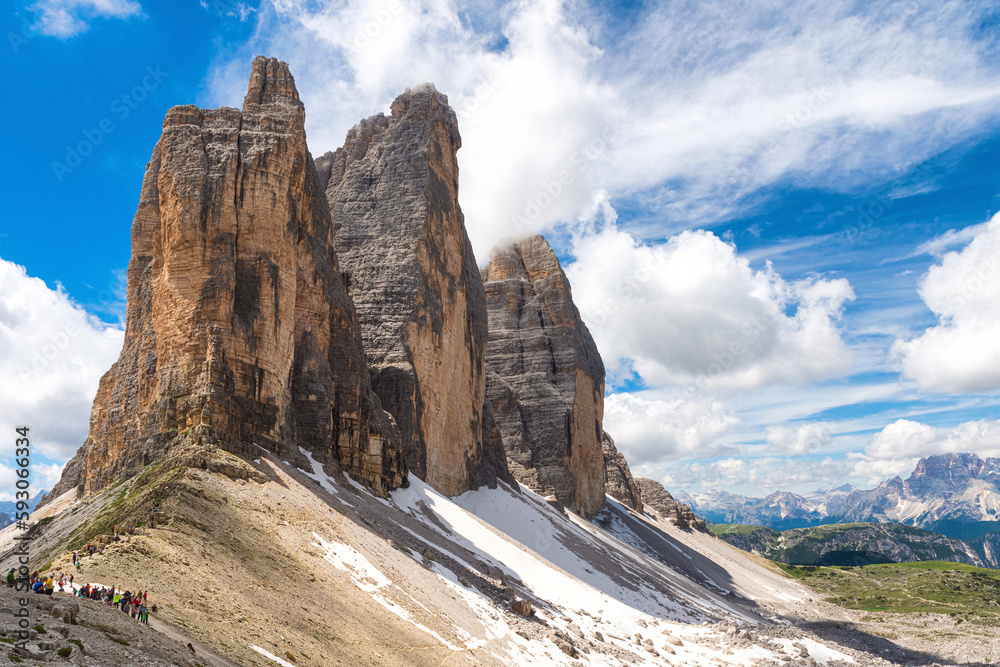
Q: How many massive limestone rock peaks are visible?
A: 3